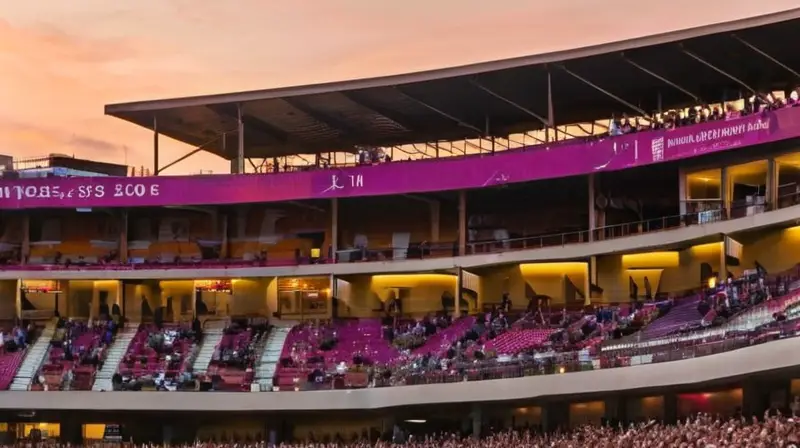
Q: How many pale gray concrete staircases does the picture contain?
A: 4